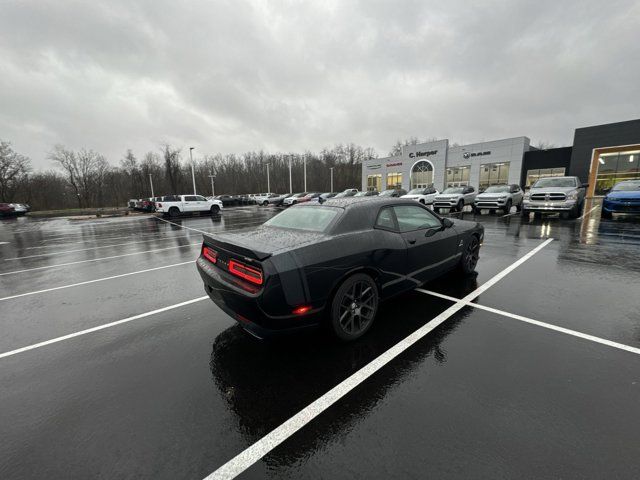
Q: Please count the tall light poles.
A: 7